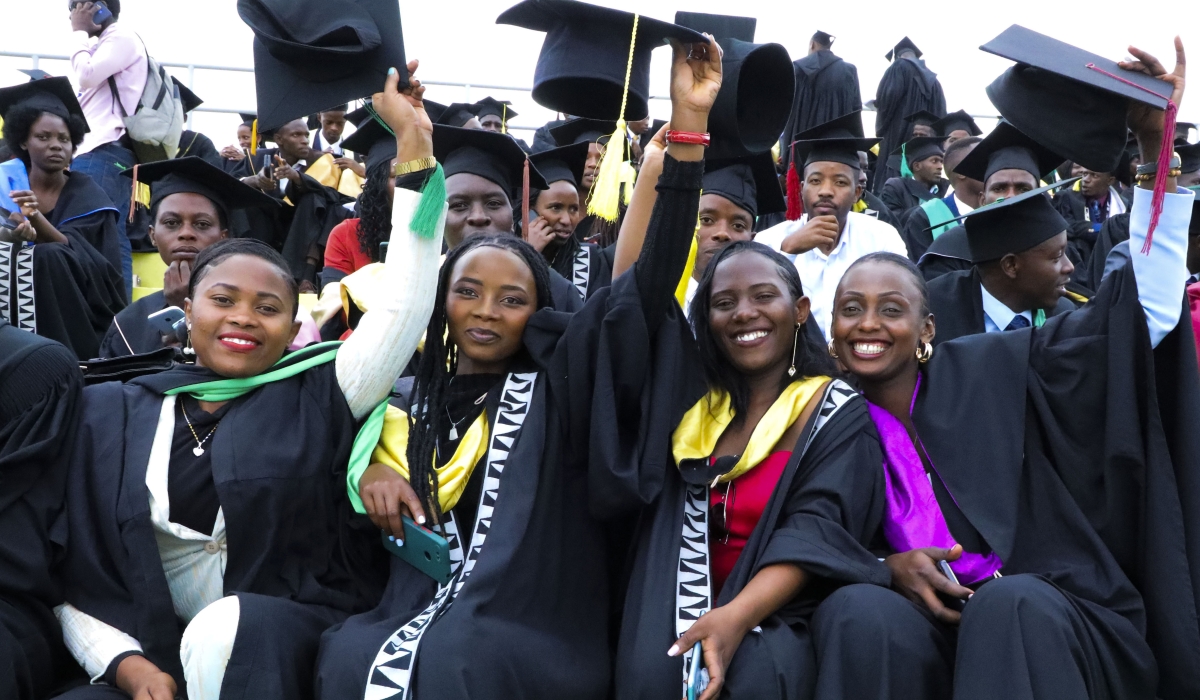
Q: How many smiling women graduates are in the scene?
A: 4